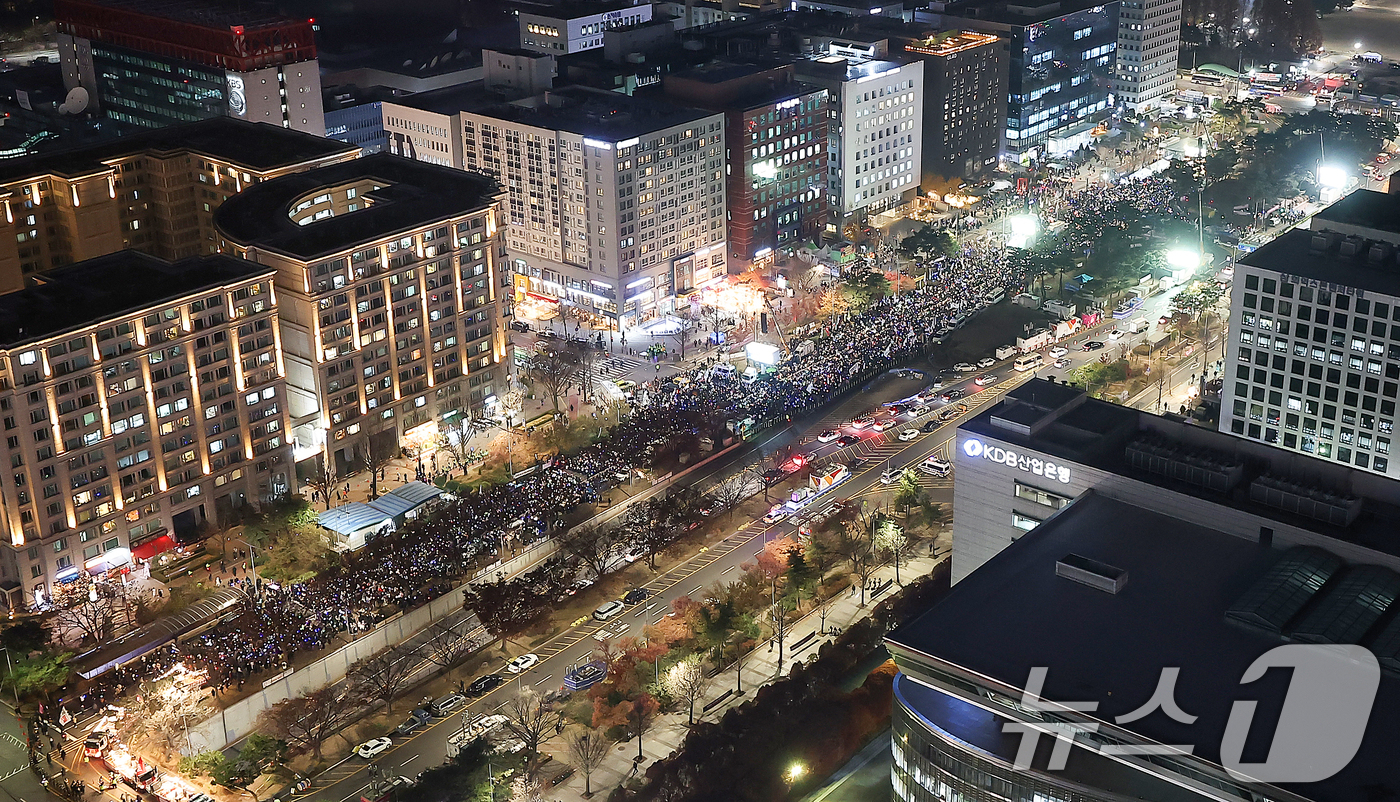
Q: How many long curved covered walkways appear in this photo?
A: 1